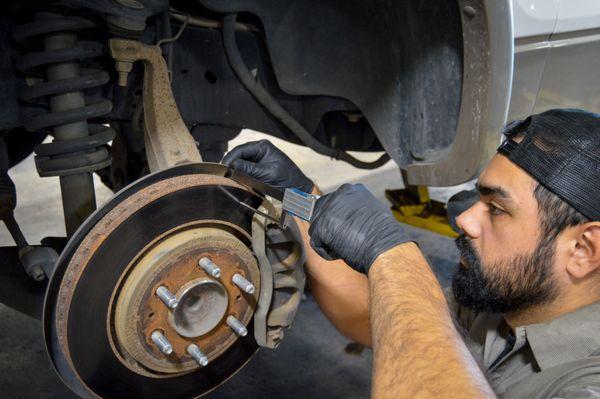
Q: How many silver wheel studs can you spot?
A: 6